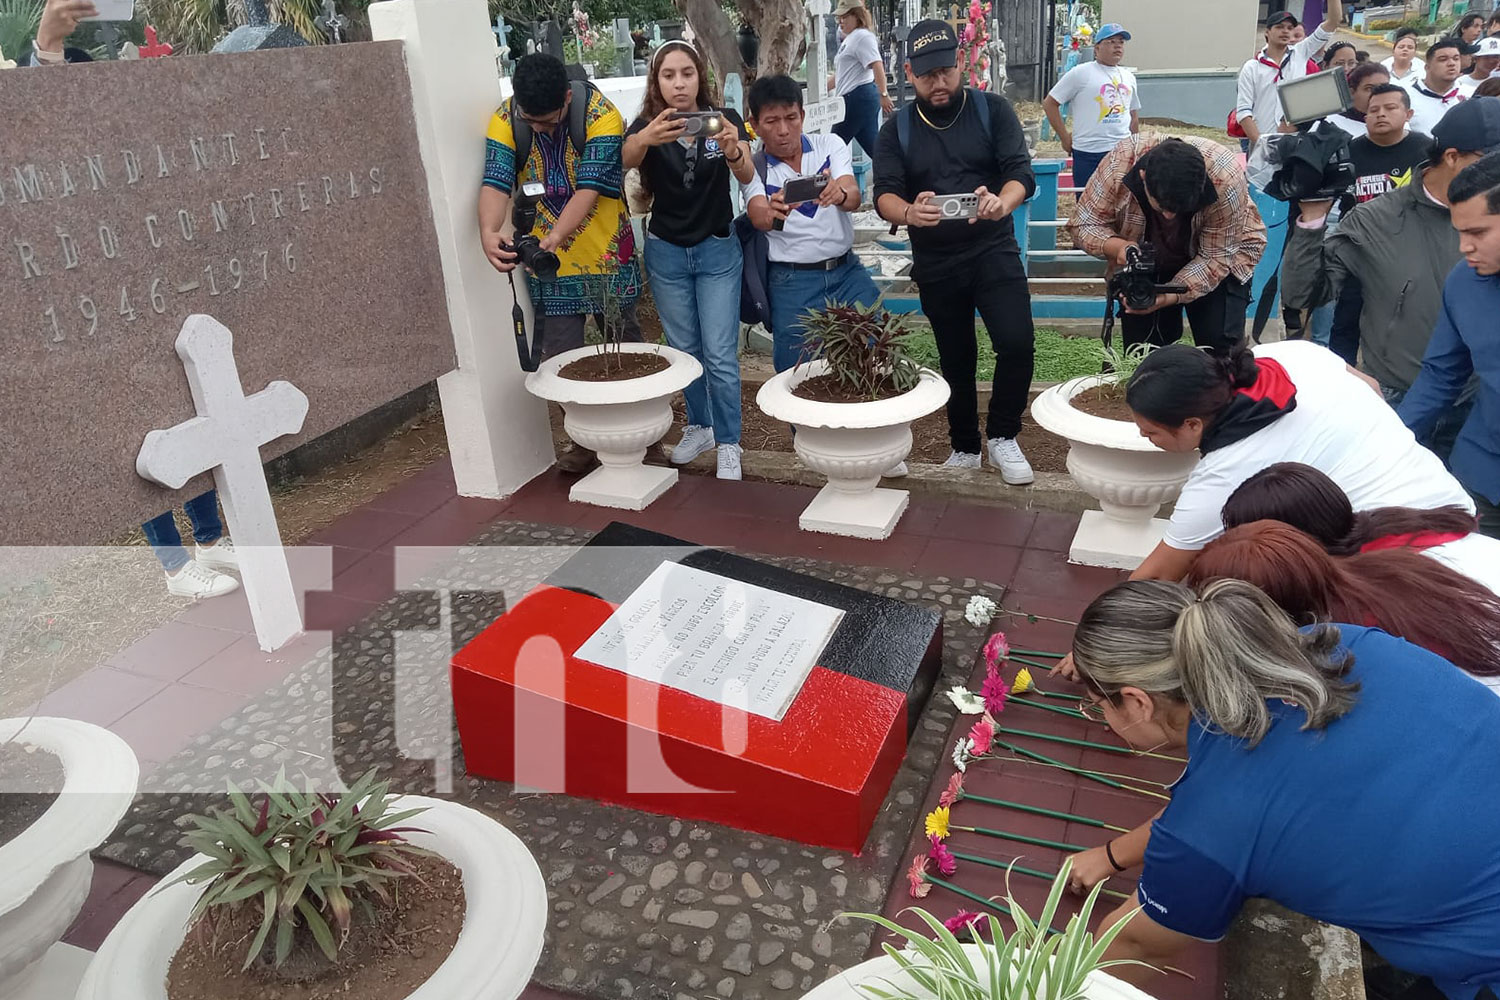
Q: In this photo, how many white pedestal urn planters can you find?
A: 6